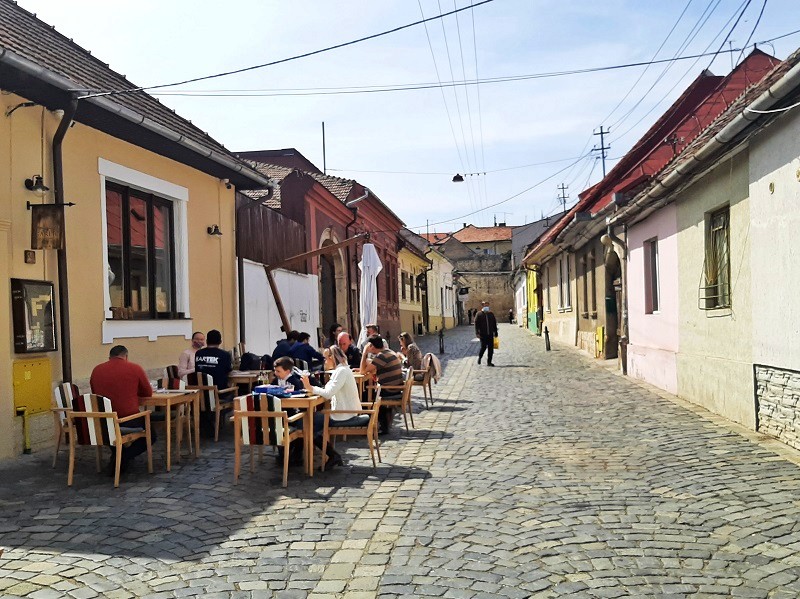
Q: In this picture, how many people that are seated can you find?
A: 12